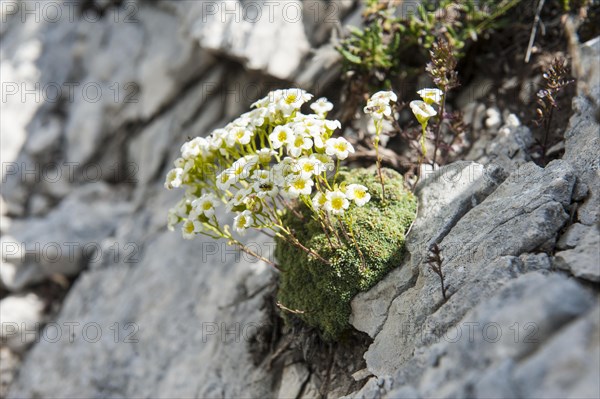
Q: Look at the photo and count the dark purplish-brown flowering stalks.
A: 3